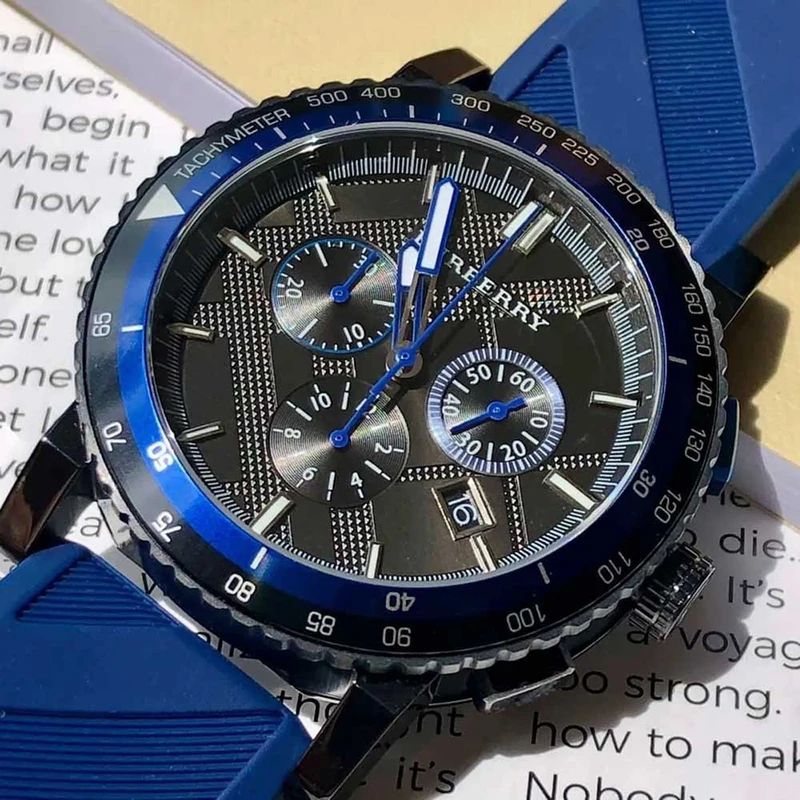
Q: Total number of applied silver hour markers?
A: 12